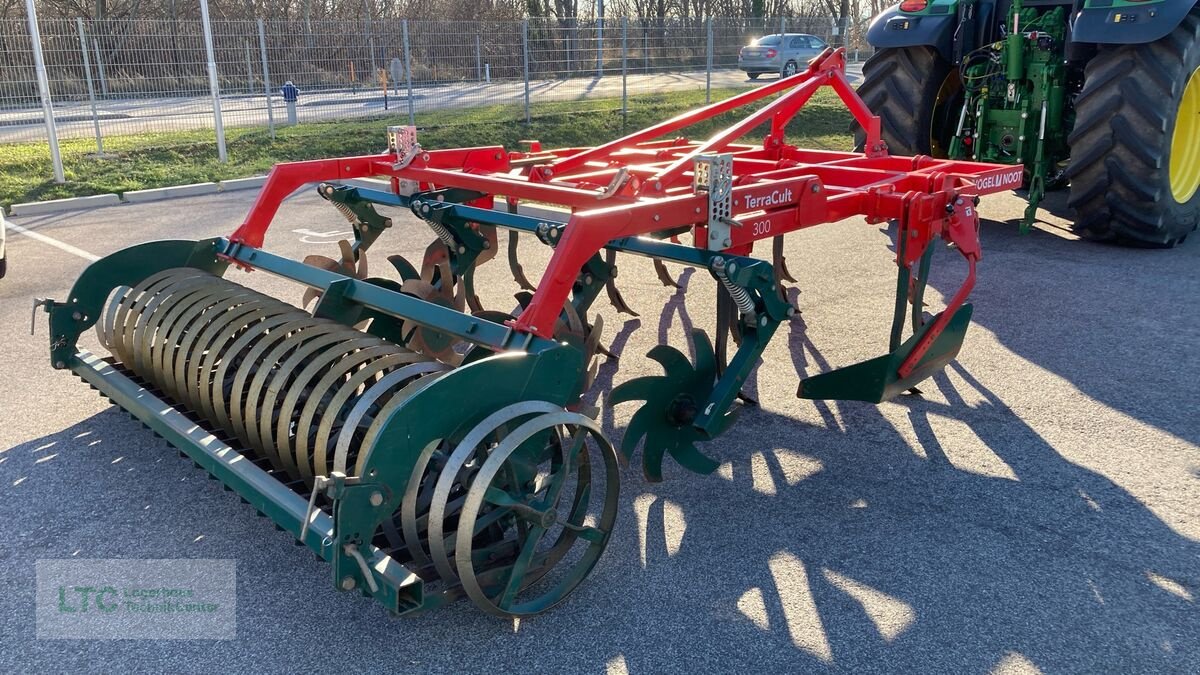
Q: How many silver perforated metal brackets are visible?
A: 2